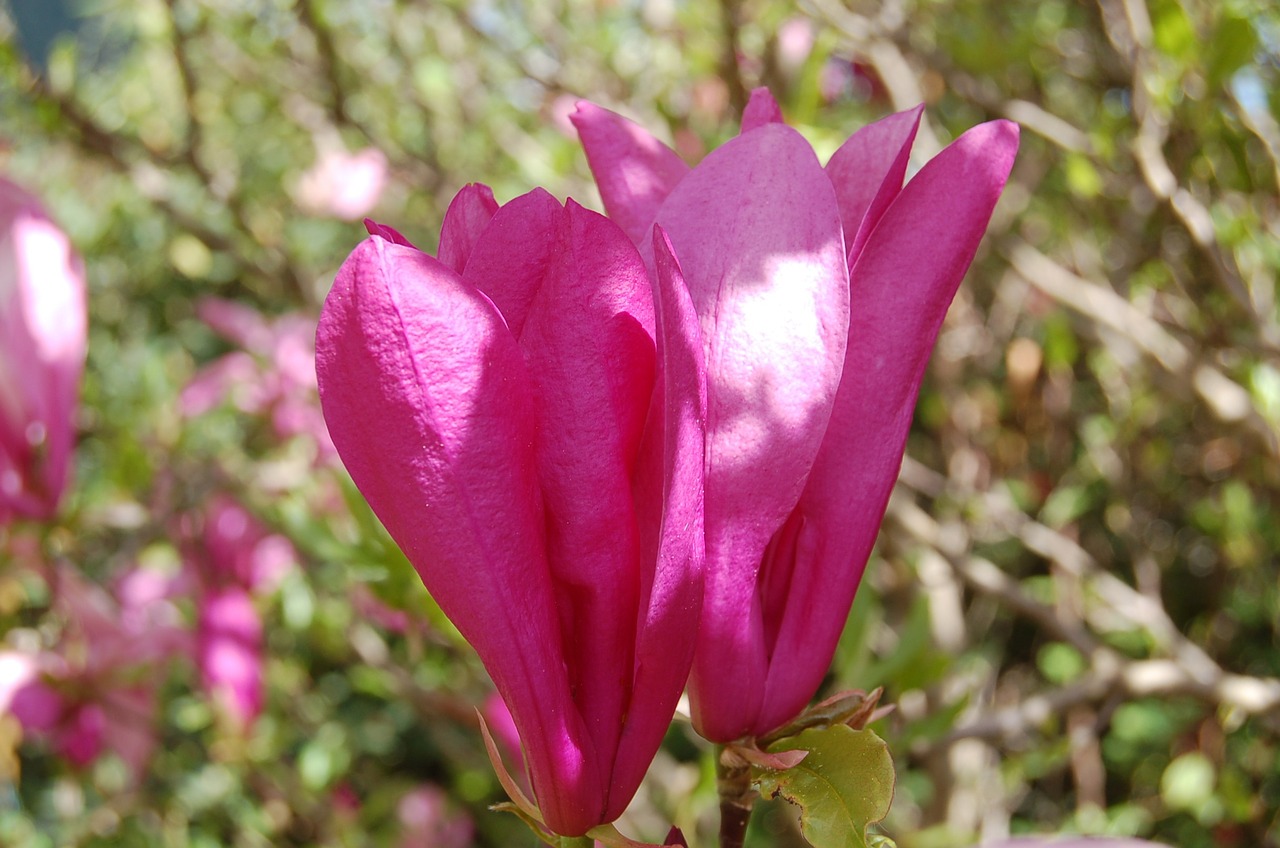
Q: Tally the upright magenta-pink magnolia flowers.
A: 2